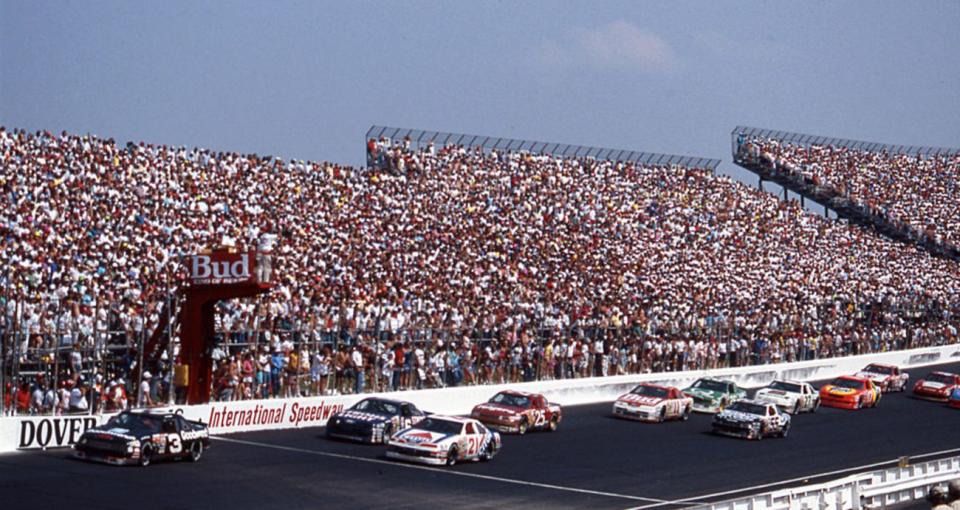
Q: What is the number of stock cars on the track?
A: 12